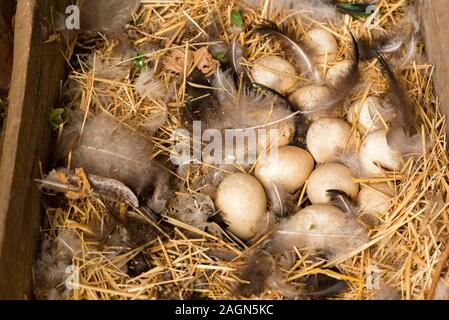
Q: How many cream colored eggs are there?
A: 13